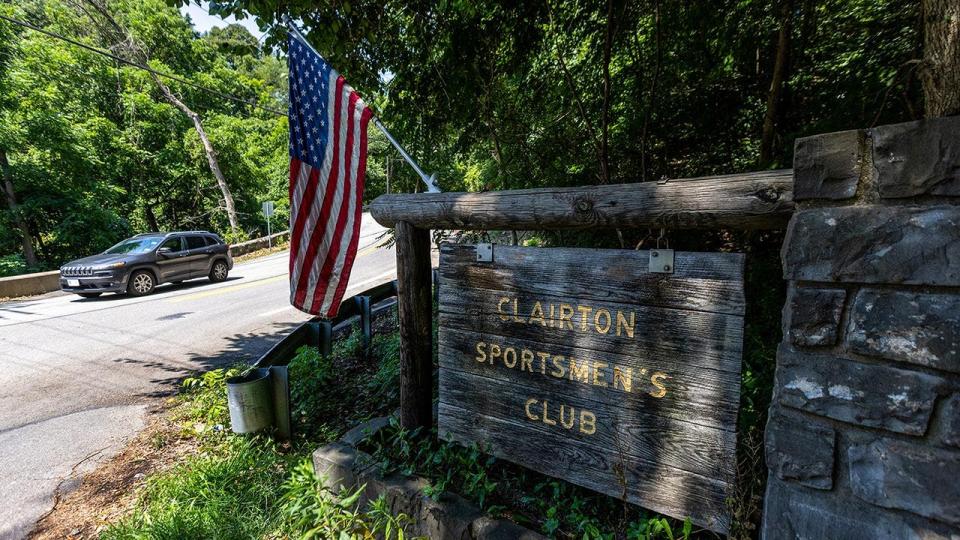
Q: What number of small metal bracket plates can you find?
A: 2